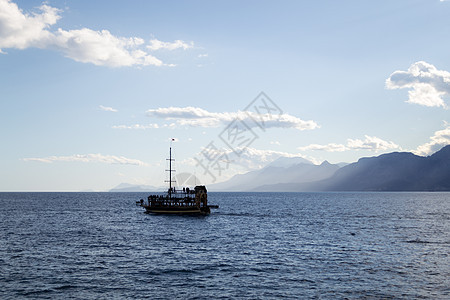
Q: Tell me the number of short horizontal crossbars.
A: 3